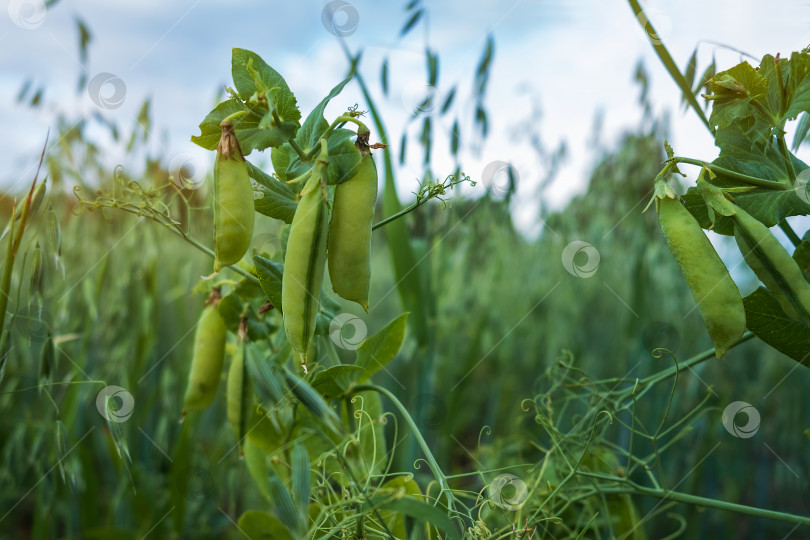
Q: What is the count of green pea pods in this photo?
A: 7